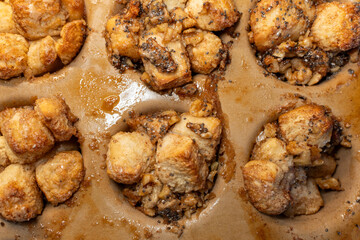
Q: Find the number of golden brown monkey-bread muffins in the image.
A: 6